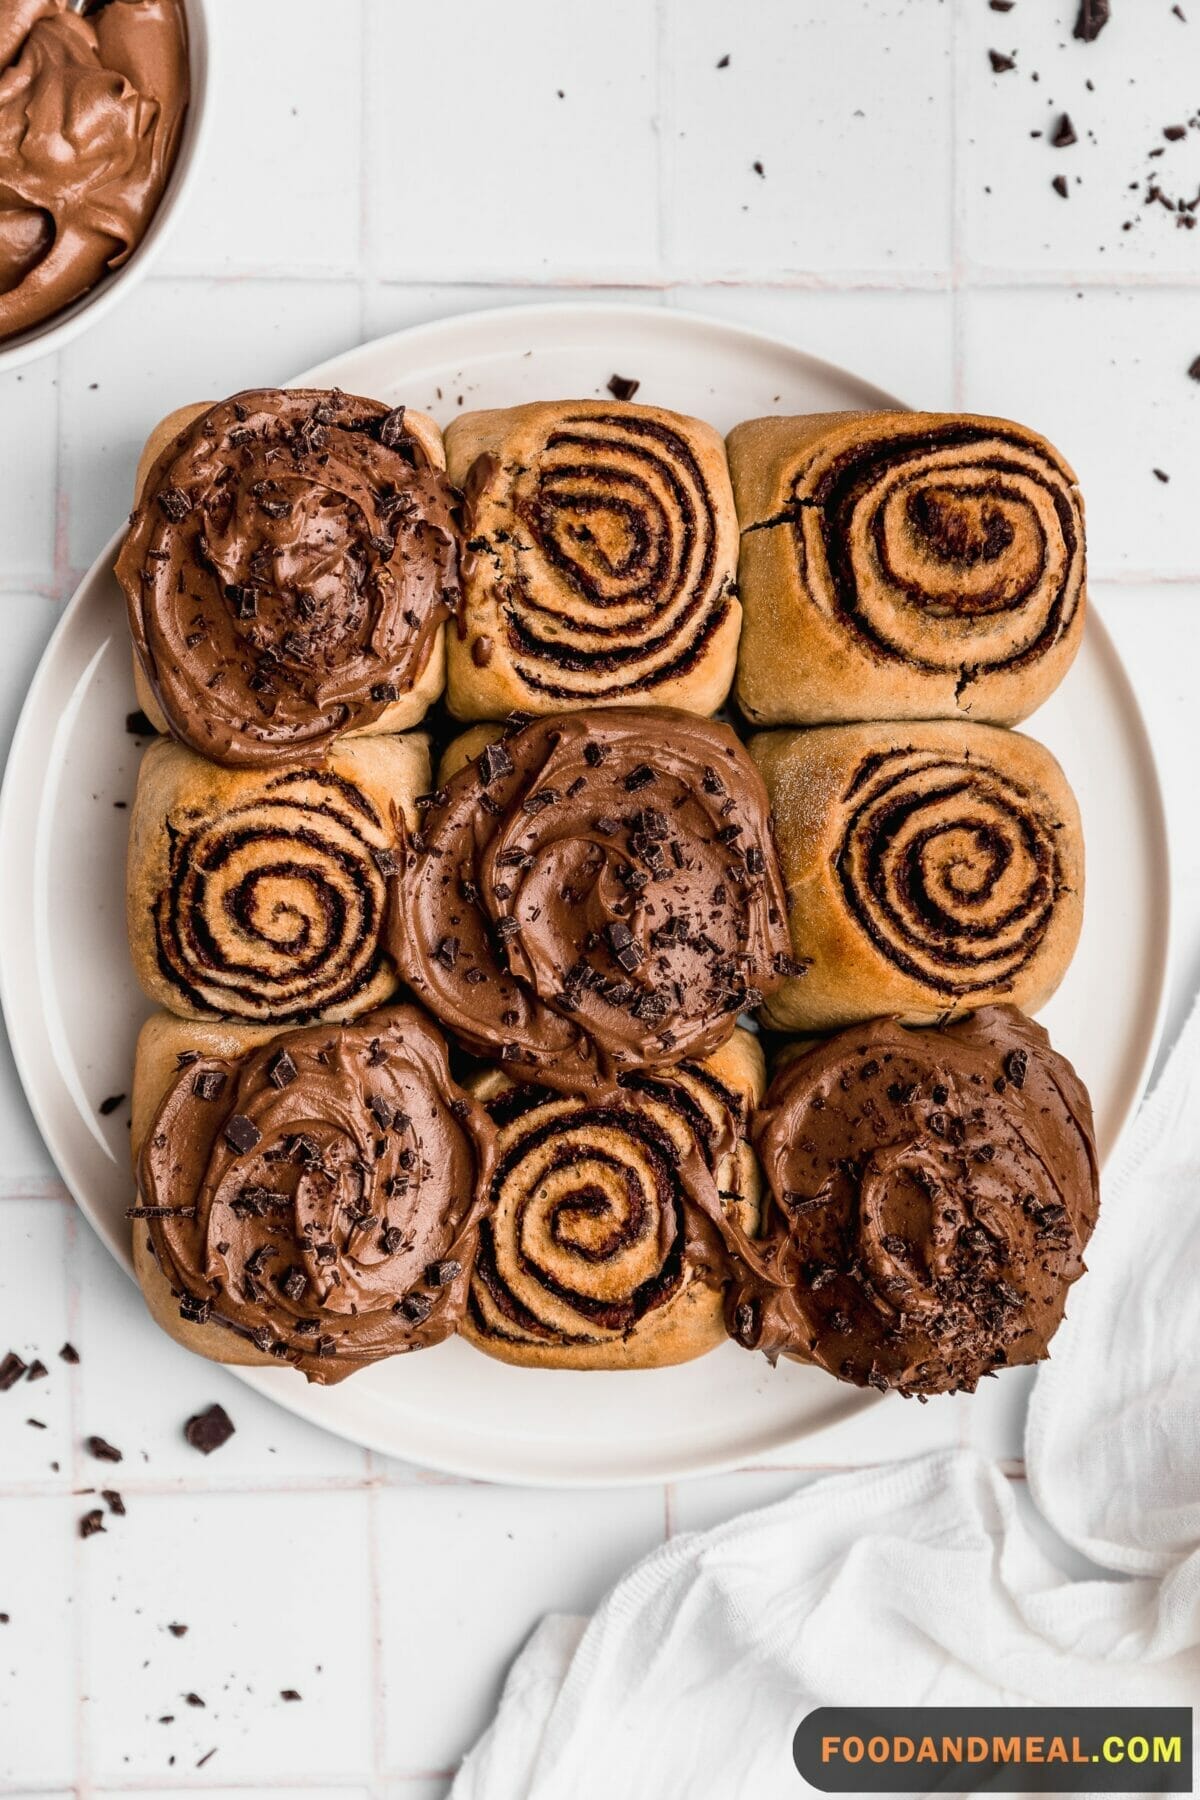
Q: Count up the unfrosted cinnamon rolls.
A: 5